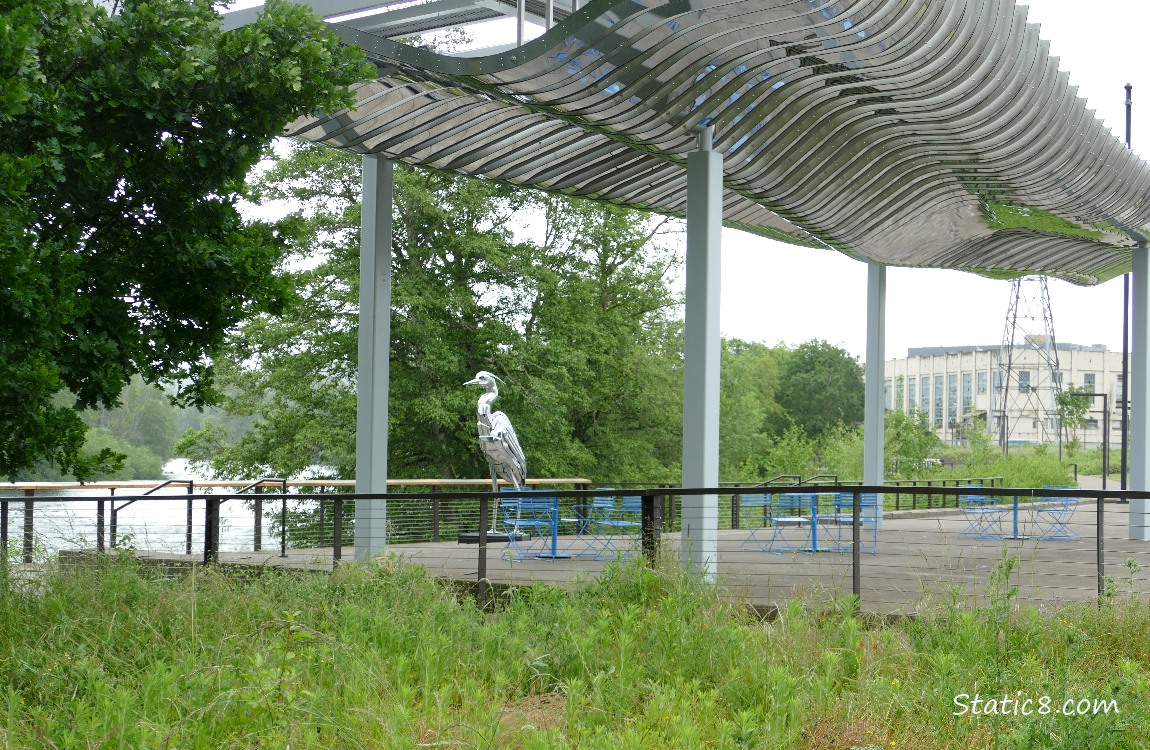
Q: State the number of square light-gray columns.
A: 4